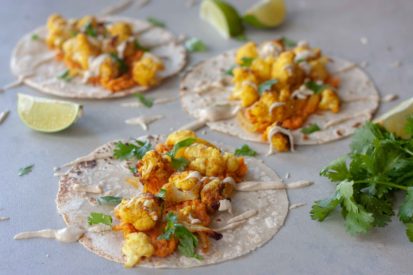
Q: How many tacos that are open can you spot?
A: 3